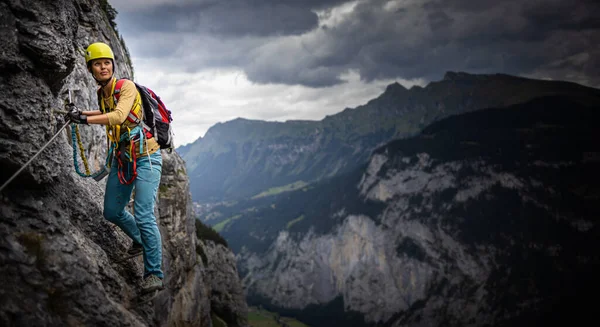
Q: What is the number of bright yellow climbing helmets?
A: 1